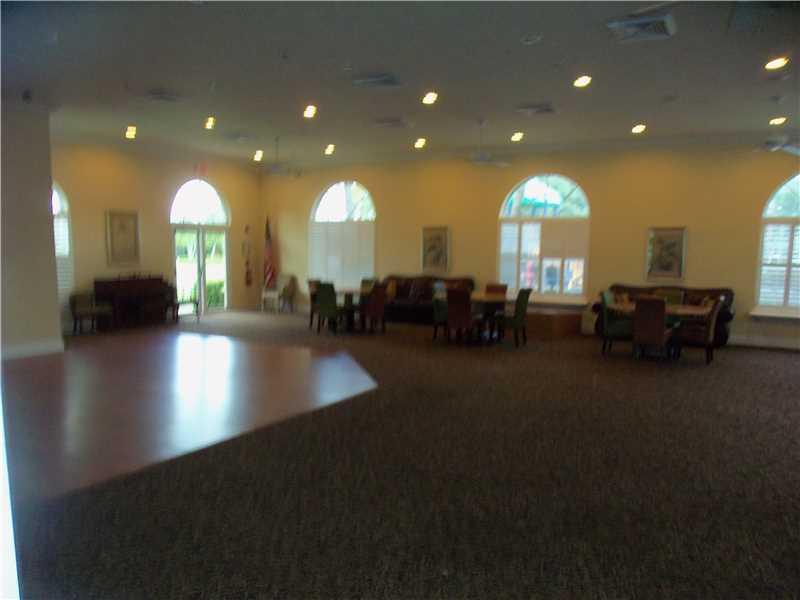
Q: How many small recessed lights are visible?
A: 12